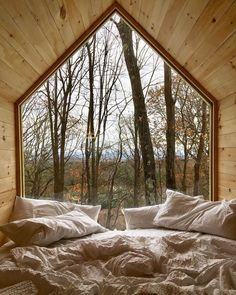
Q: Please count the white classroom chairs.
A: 0